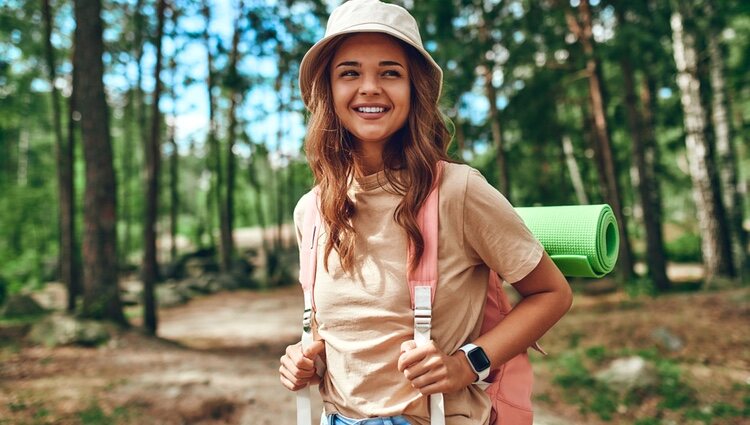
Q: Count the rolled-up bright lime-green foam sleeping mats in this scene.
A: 1